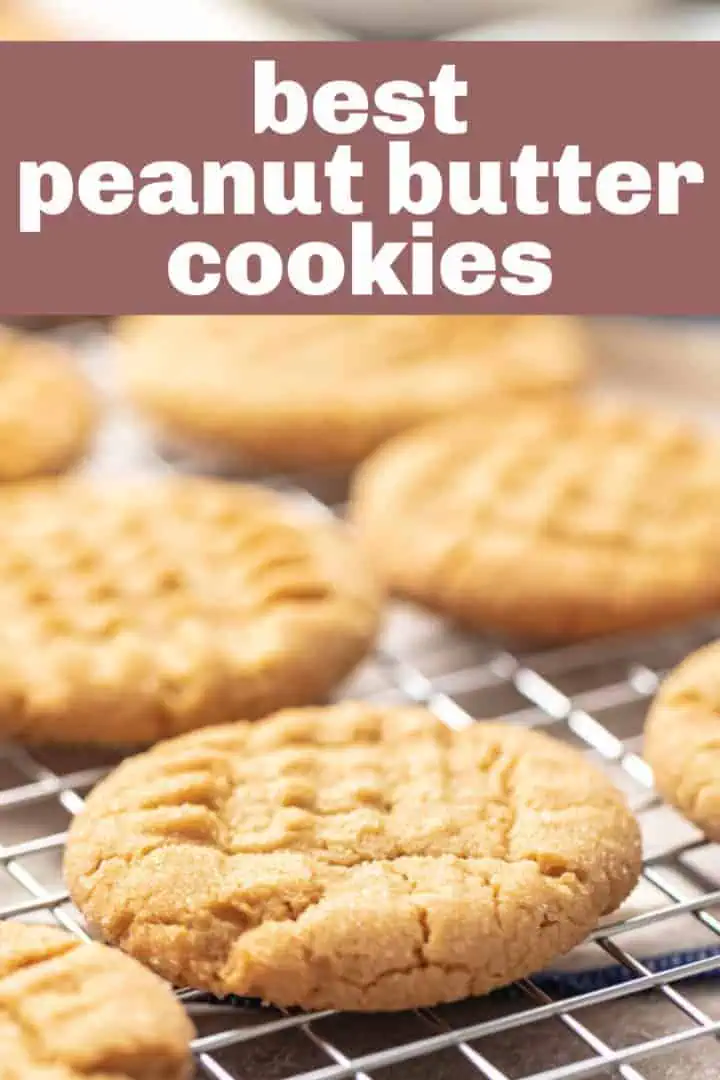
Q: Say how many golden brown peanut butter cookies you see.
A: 7